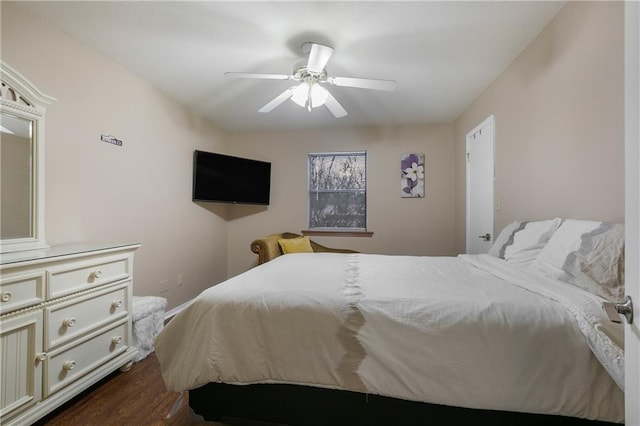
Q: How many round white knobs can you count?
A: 7